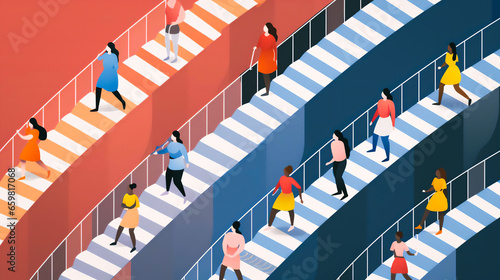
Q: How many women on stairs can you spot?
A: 13